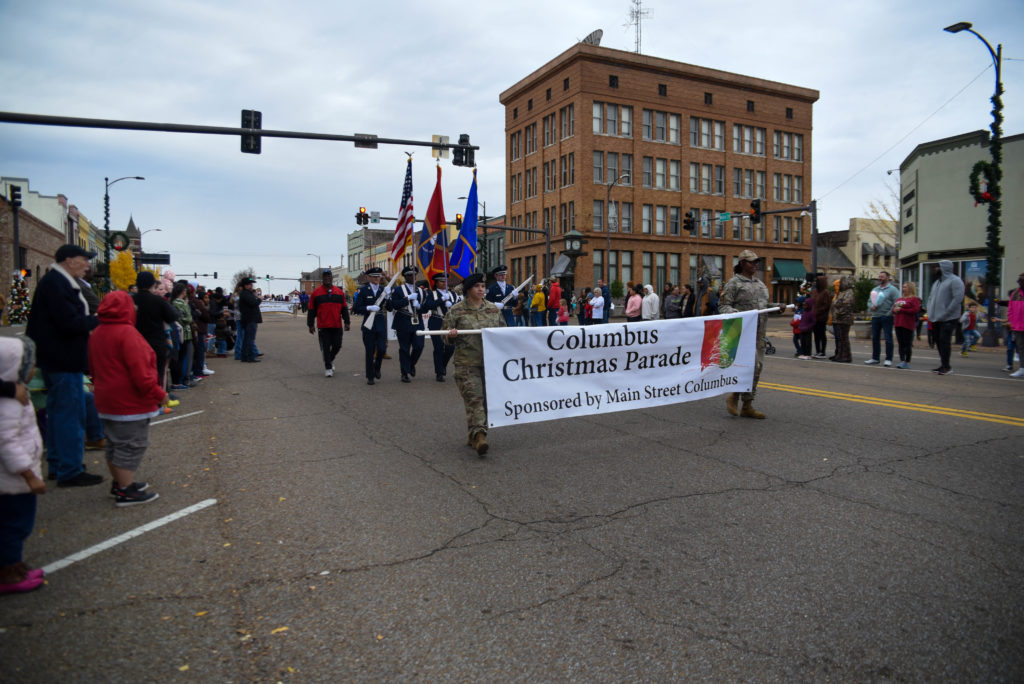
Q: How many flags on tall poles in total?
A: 3